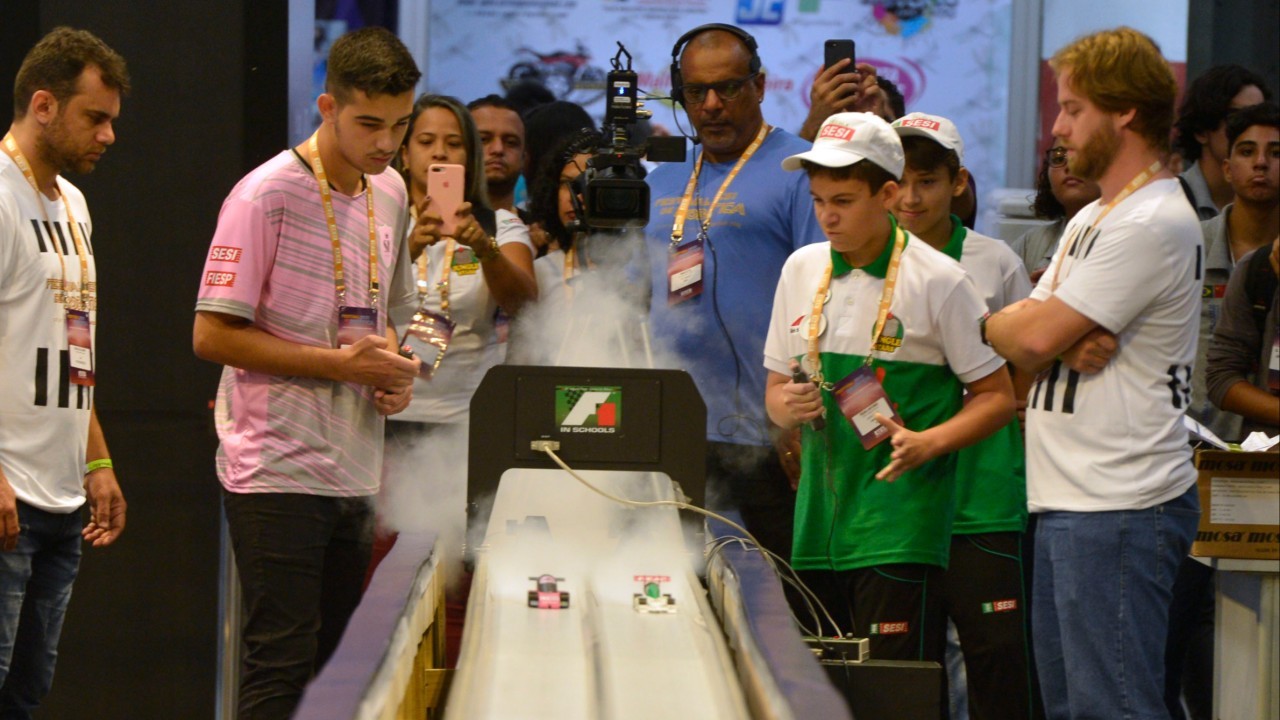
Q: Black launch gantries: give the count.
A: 1